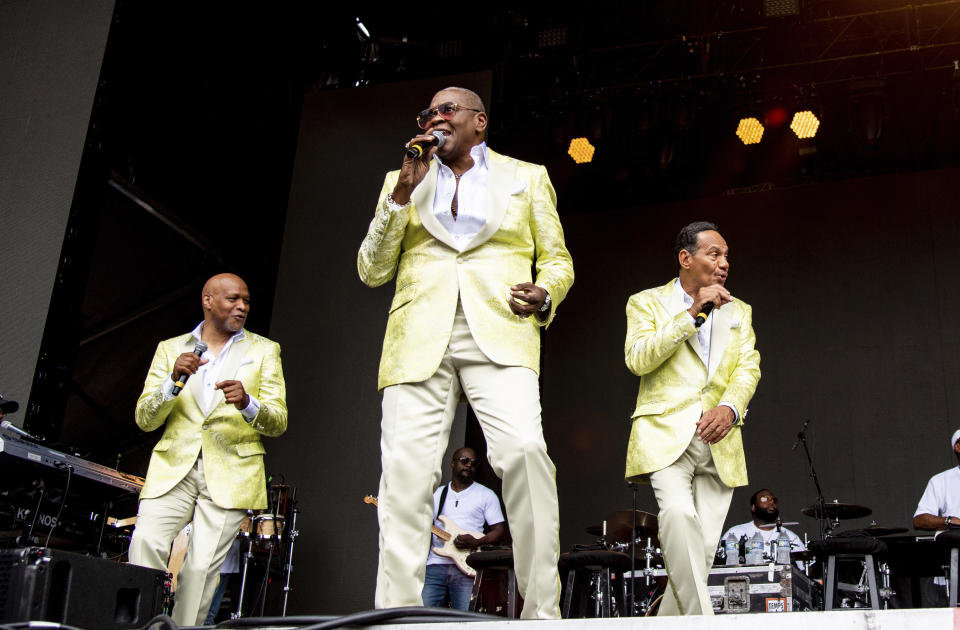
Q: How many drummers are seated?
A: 1